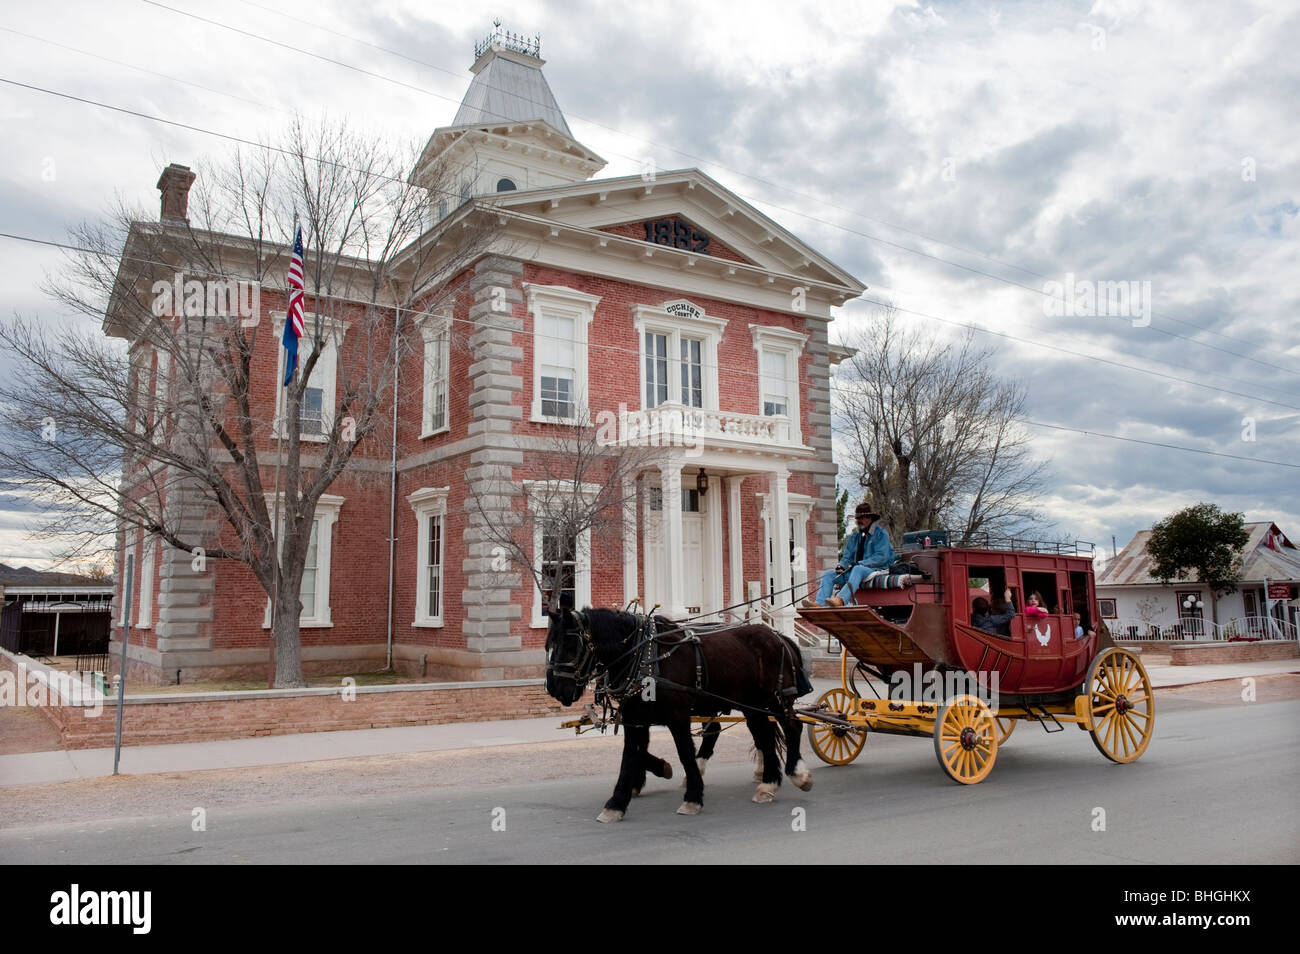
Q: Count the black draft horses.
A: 2